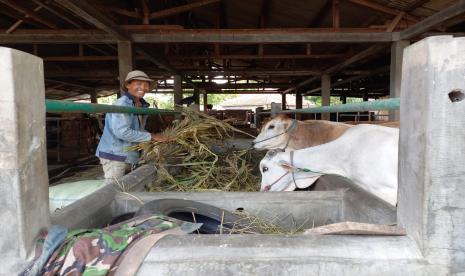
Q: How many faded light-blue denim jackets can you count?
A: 1